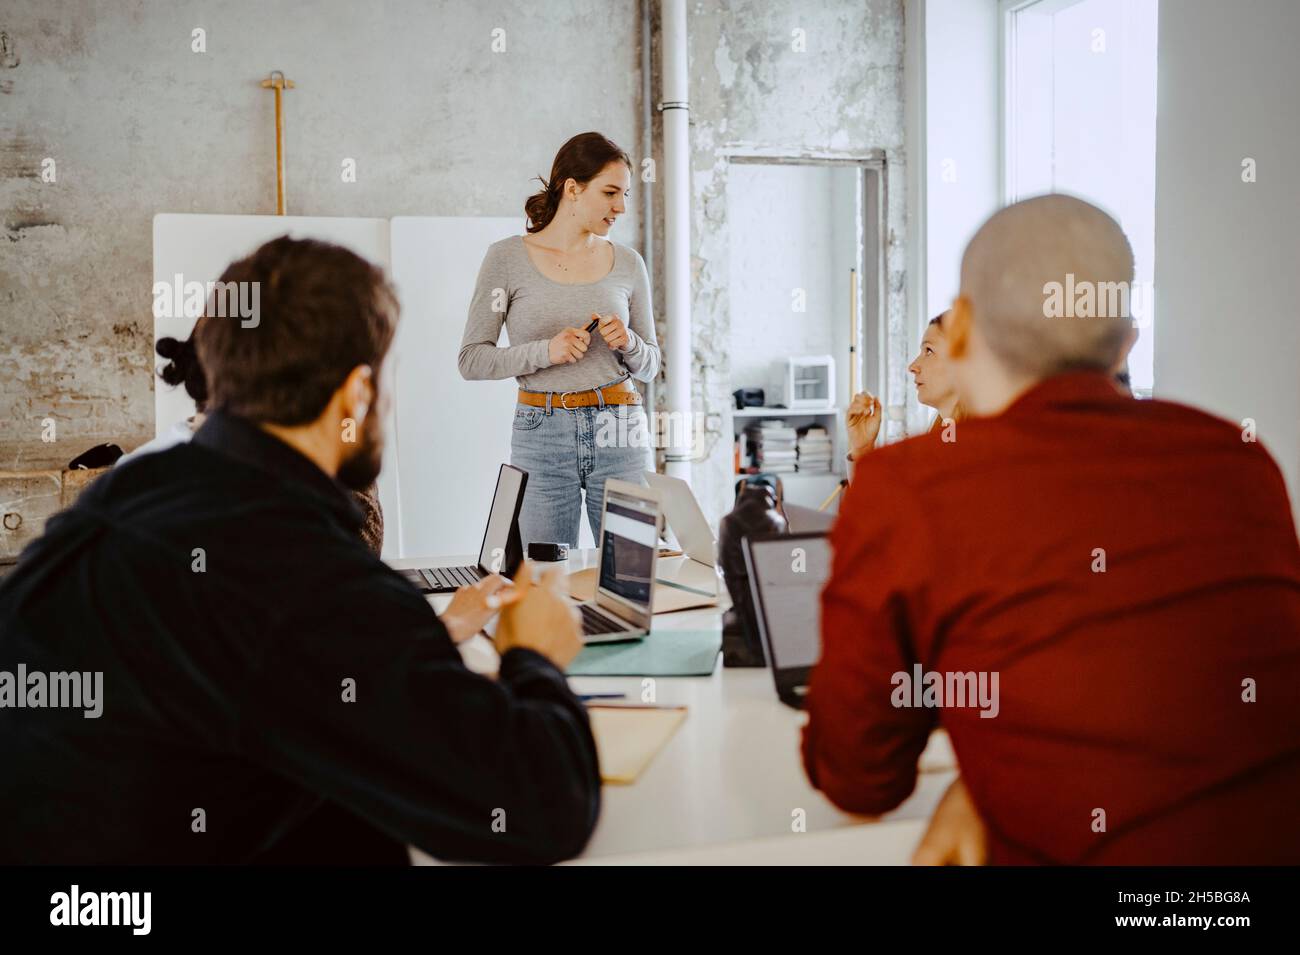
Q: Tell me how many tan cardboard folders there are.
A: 2